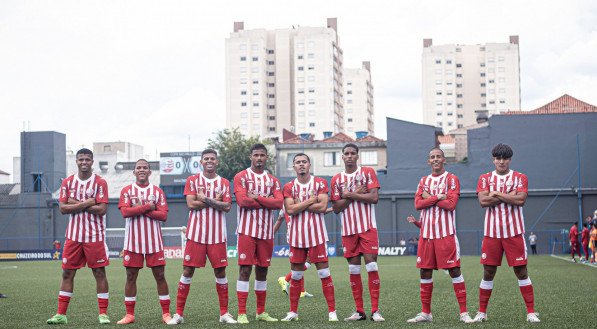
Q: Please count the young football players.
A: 8